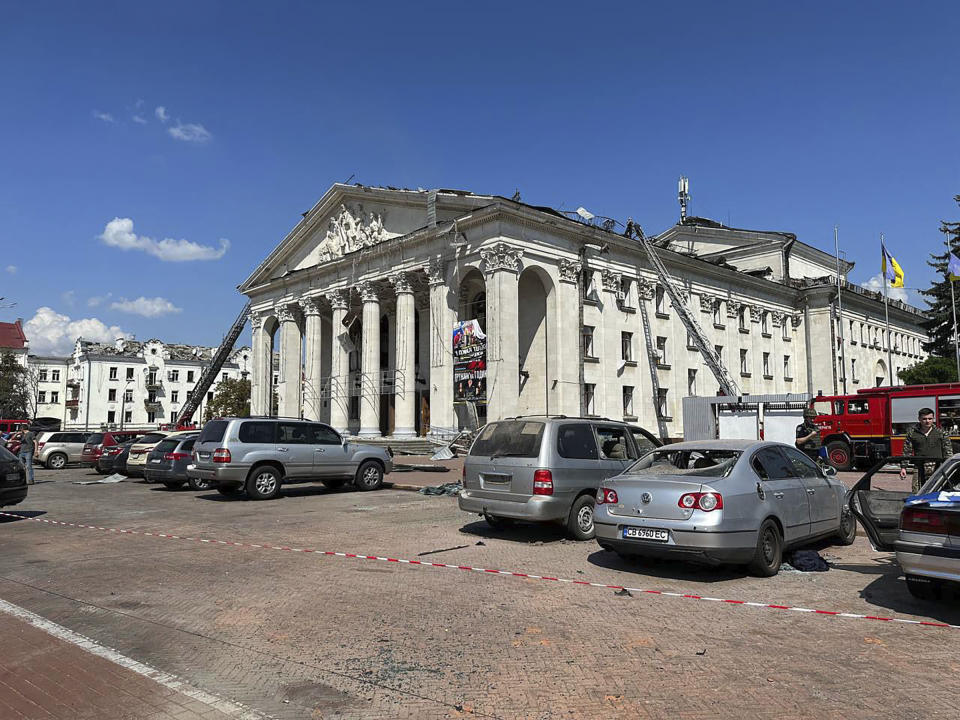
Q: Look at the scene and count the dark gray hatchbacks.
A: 1